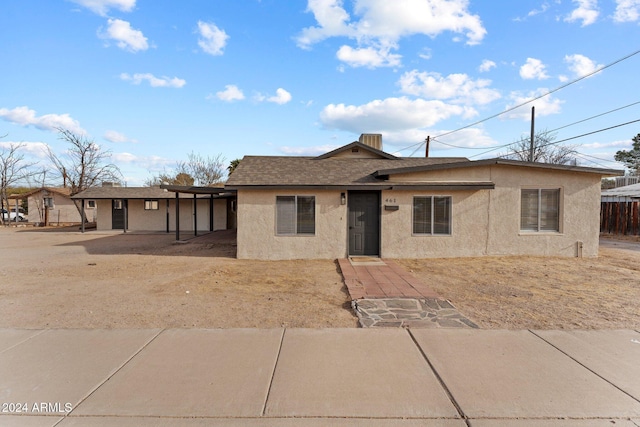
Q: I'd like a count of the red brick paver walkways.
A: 1